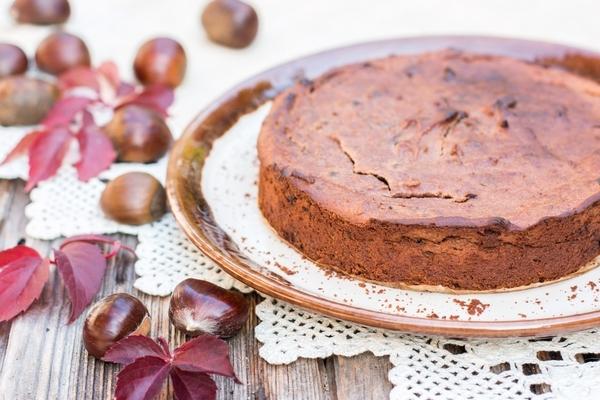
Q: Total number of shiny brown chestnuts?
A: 10